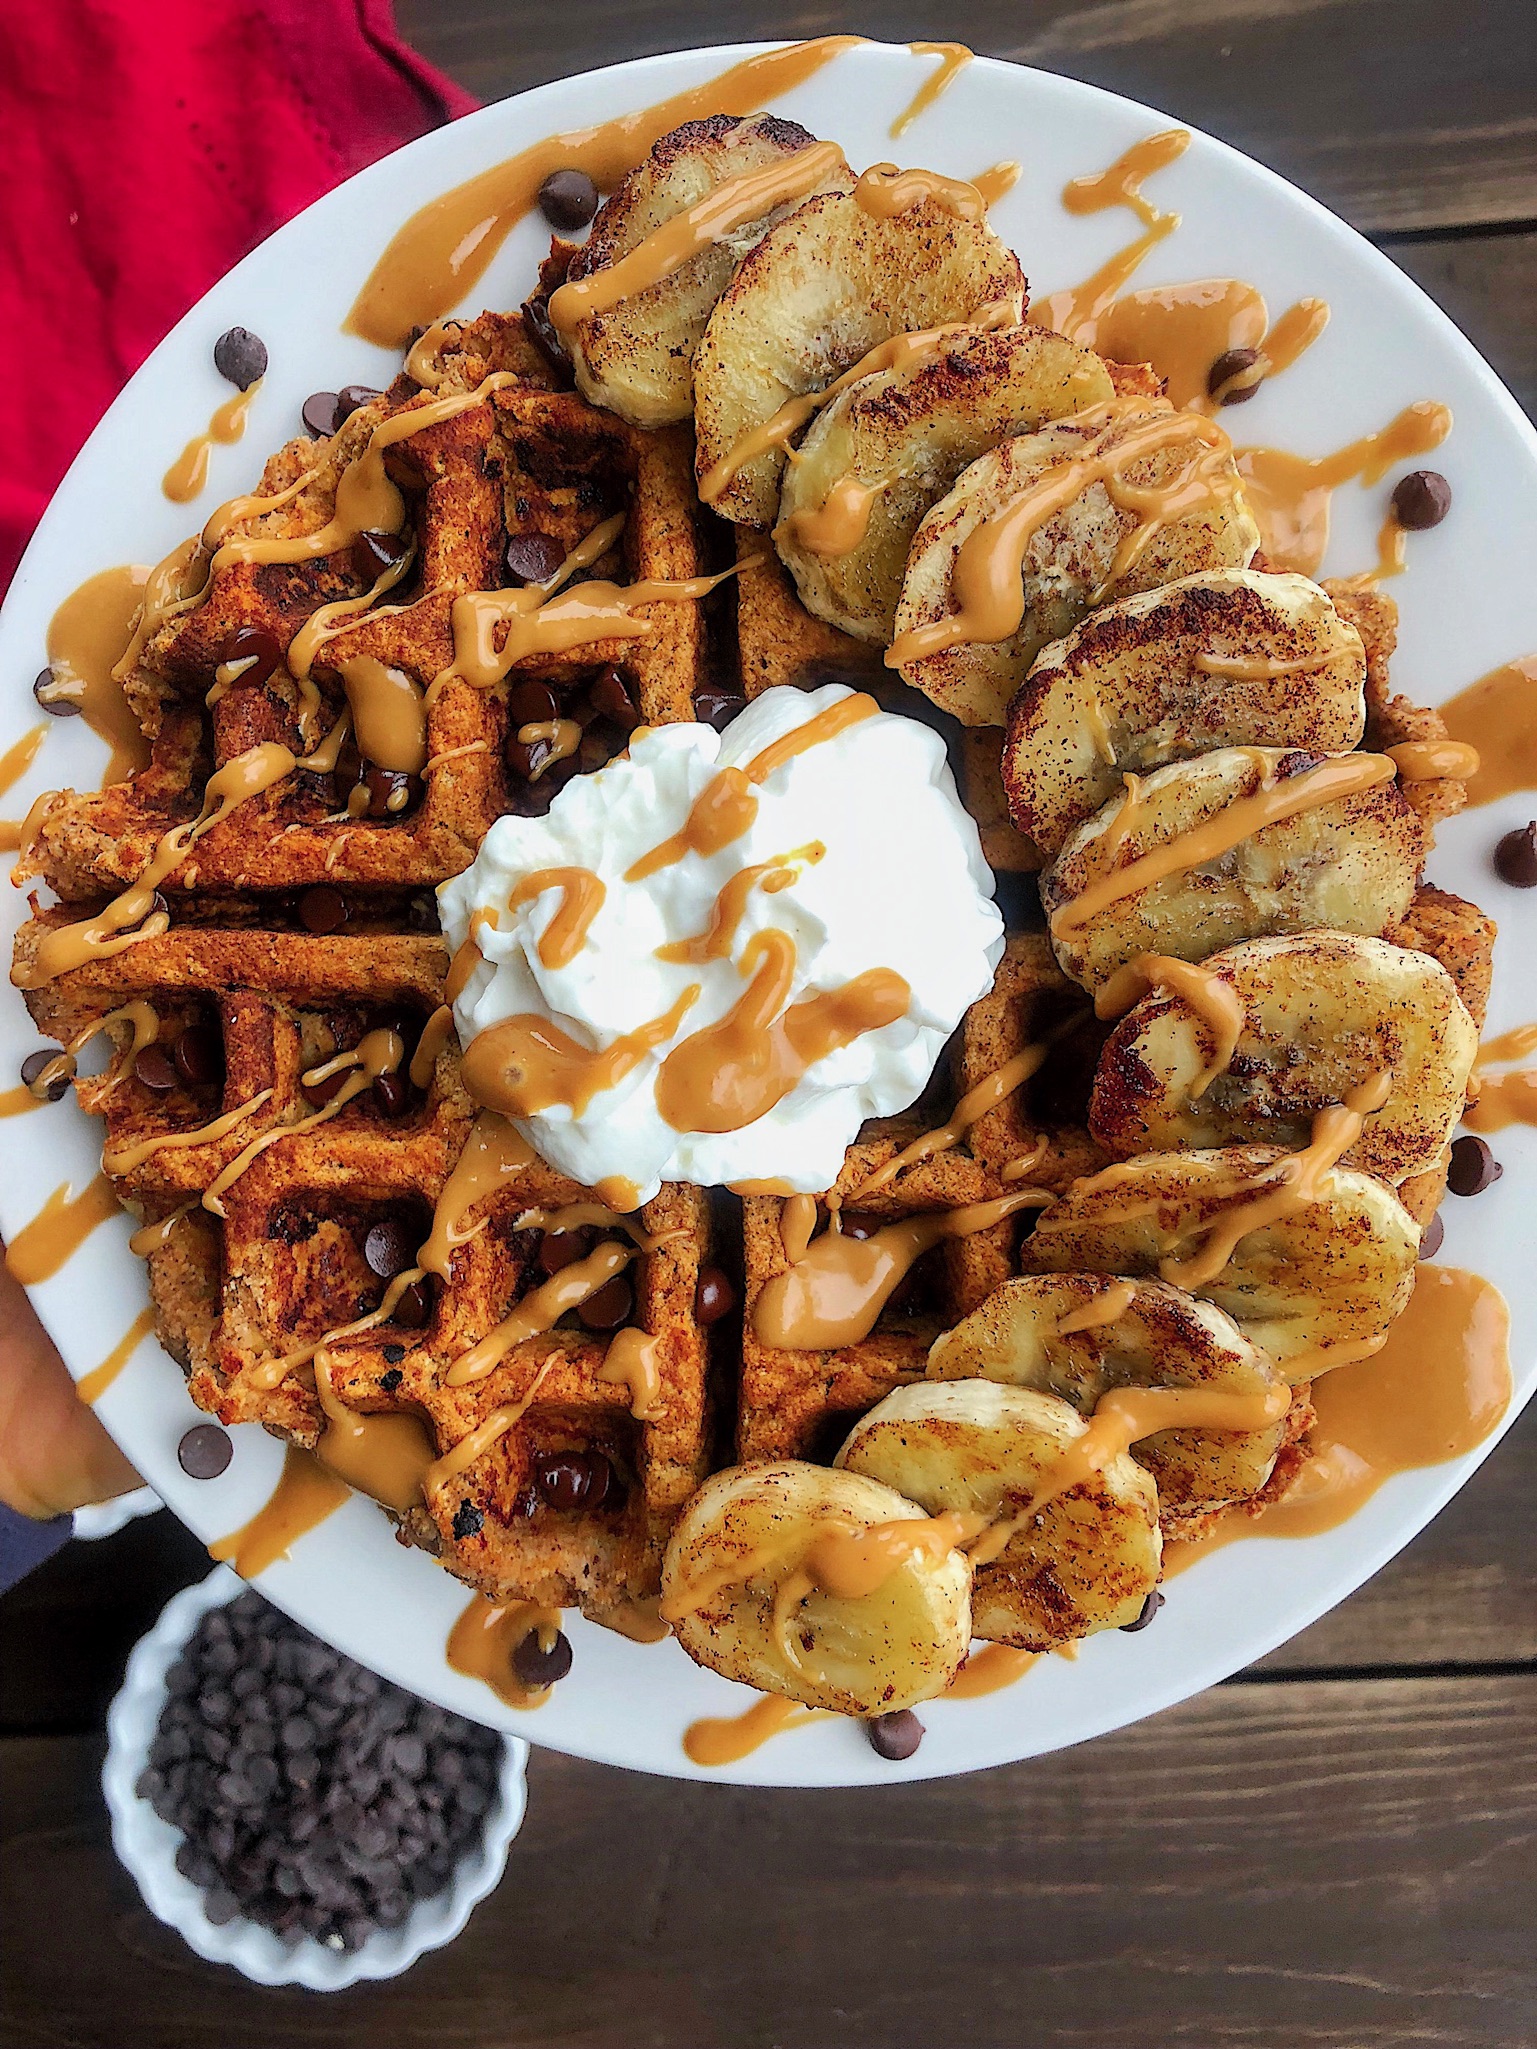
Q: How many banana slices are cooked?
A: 11